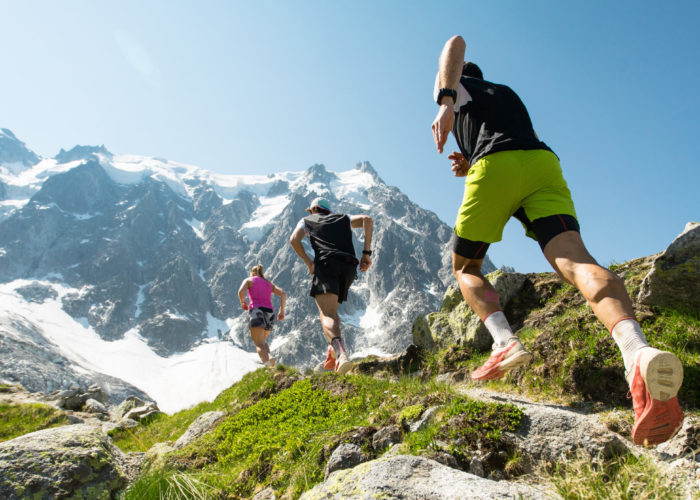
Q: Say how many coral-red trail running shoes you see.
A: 4